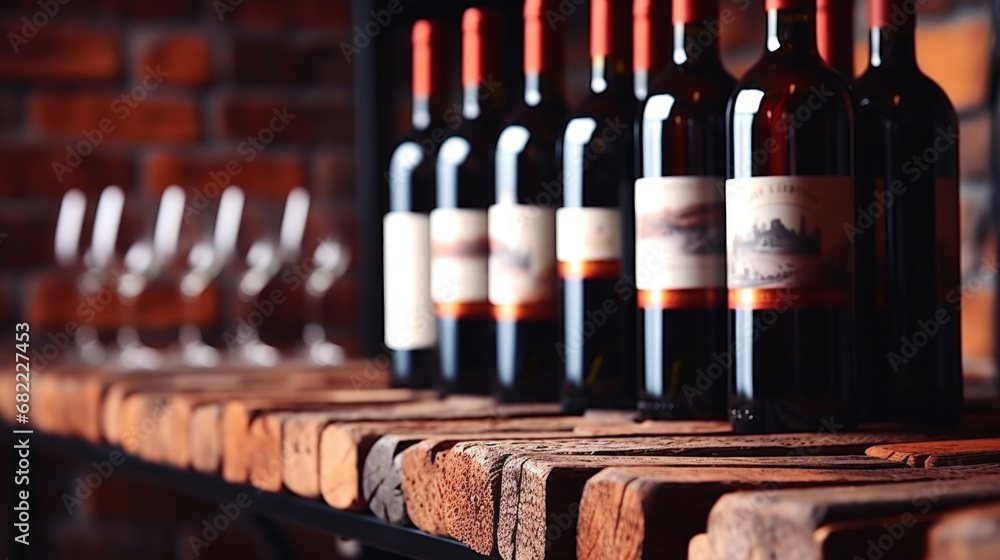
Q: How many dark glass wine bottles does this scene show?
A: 9